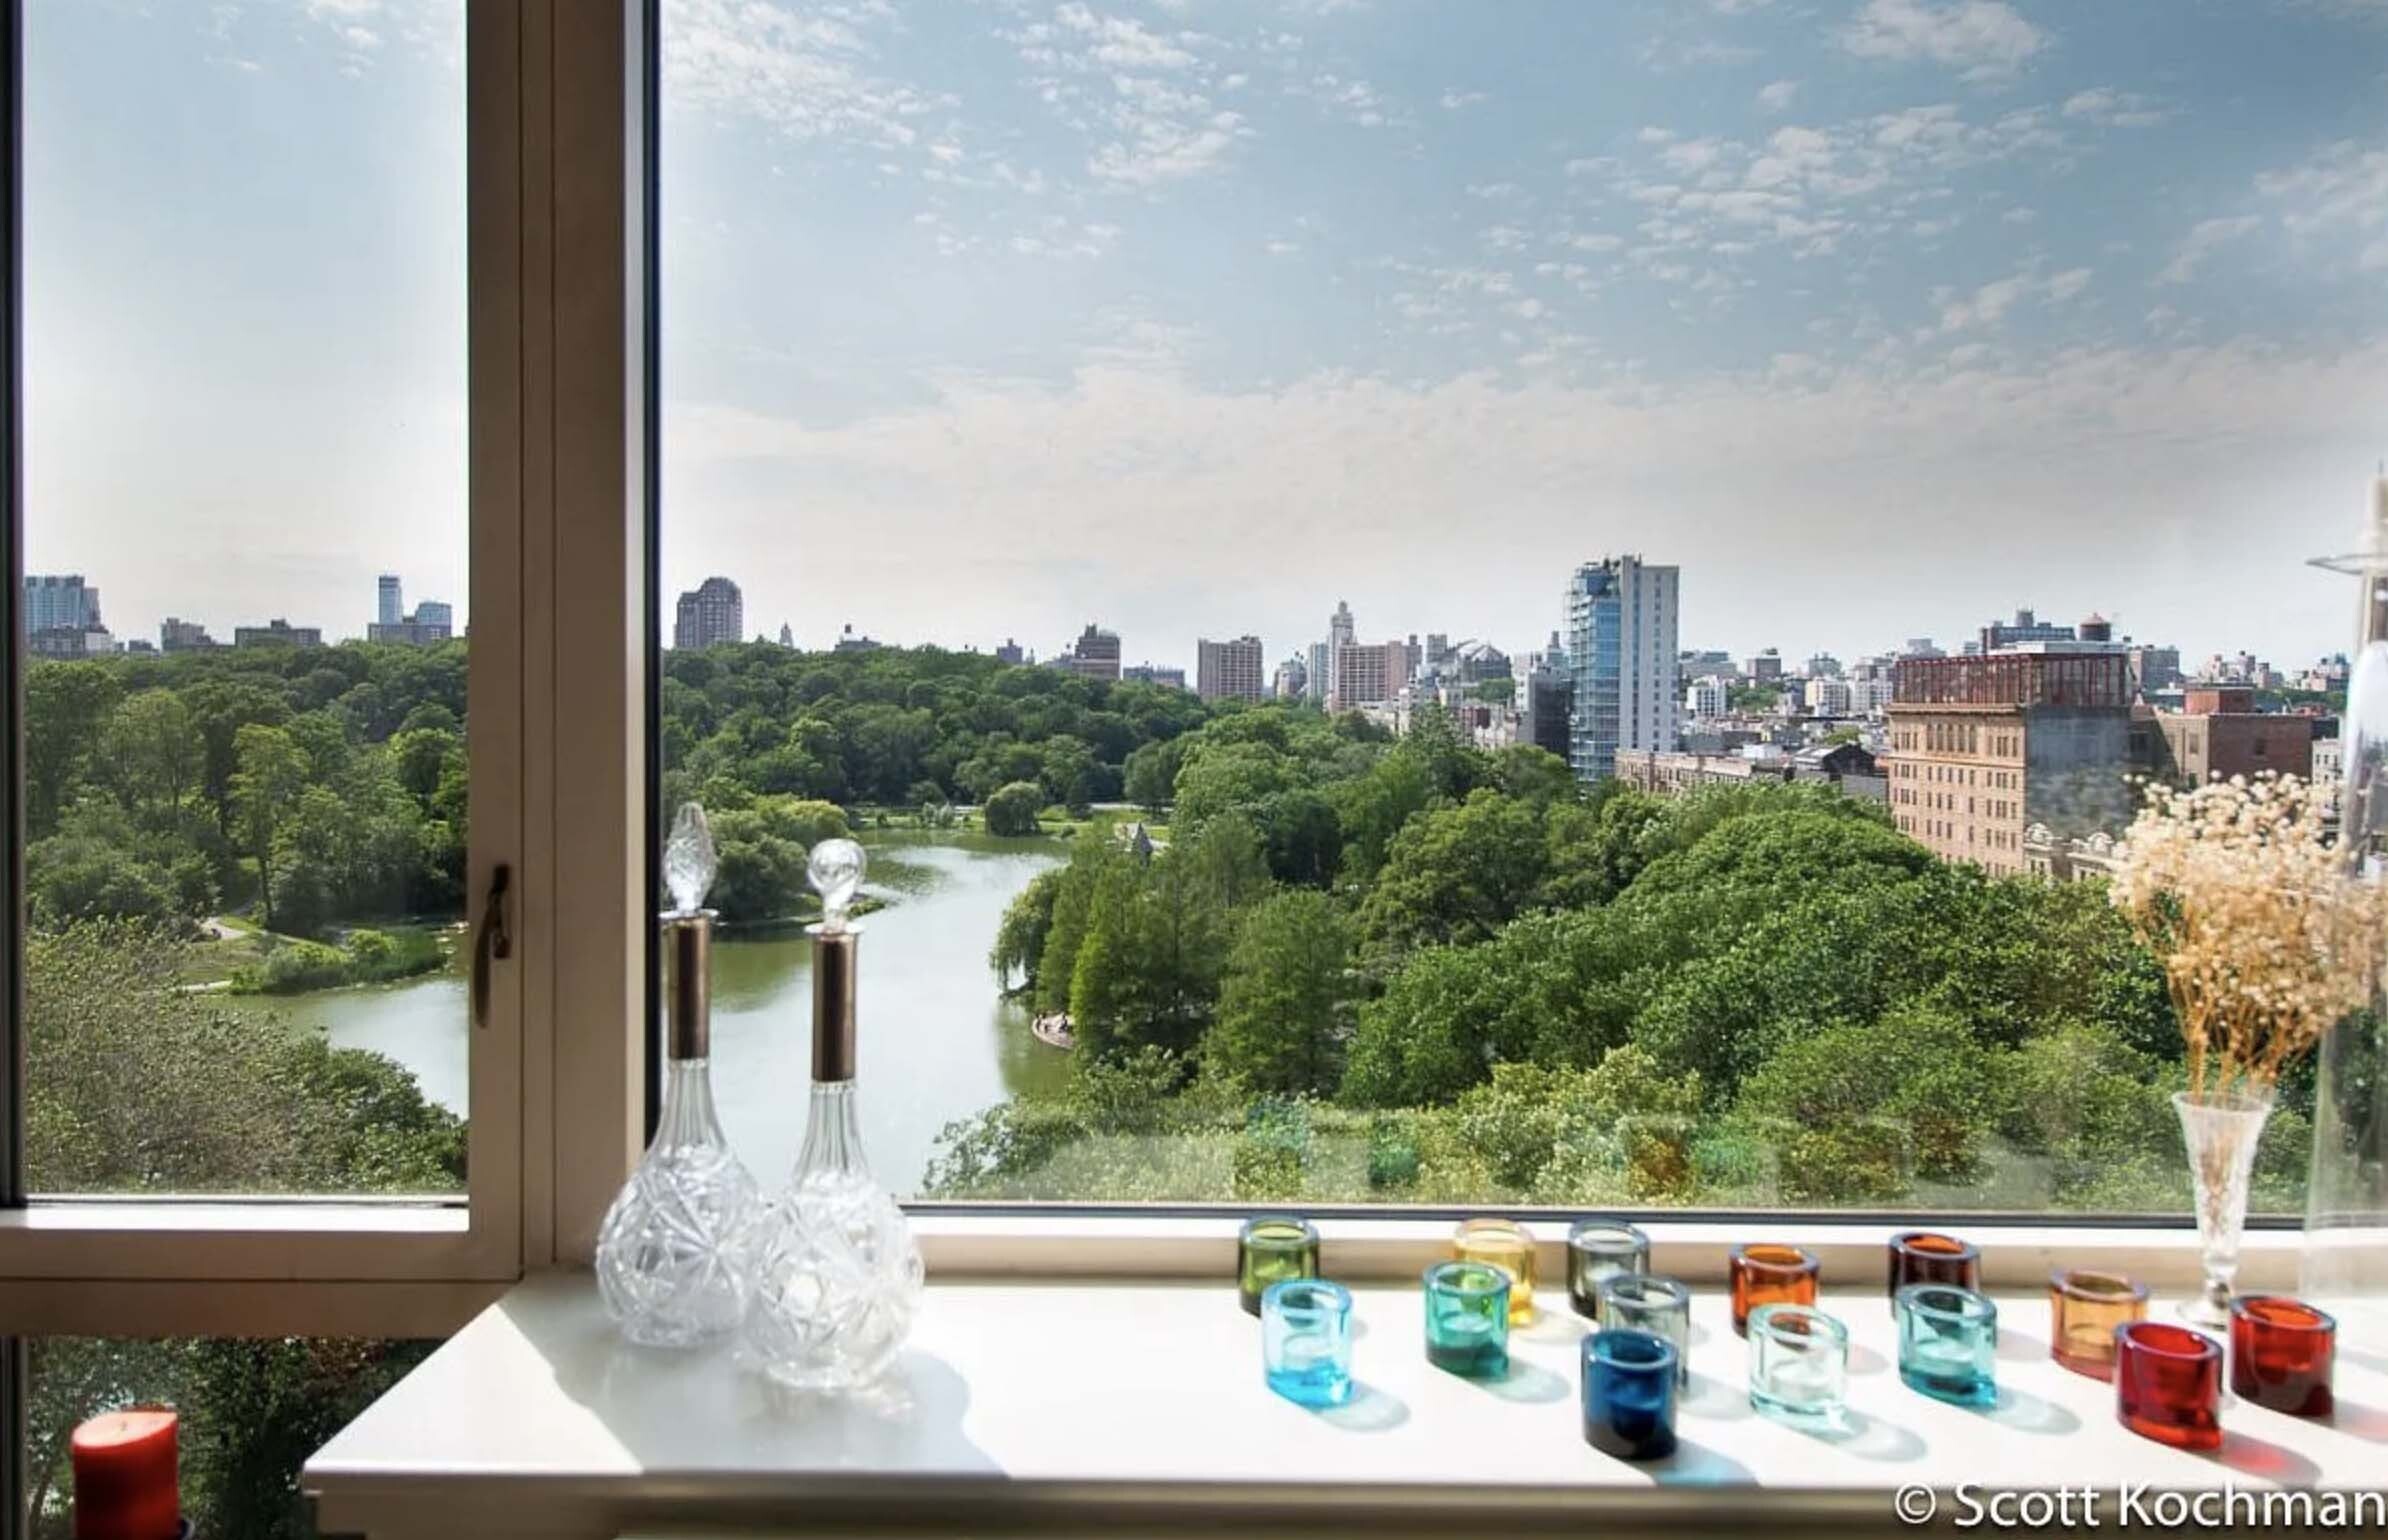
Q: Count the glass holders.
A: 14